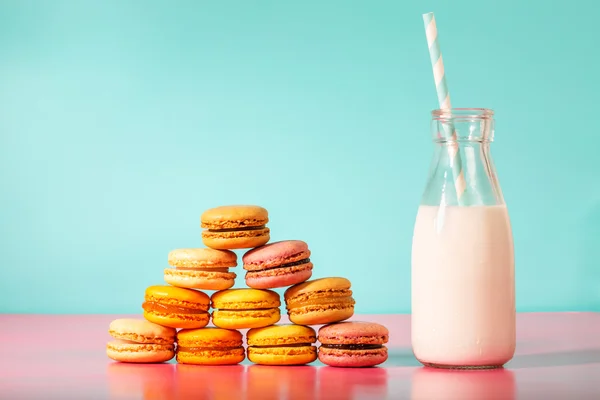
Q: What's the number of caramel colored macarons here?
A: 2